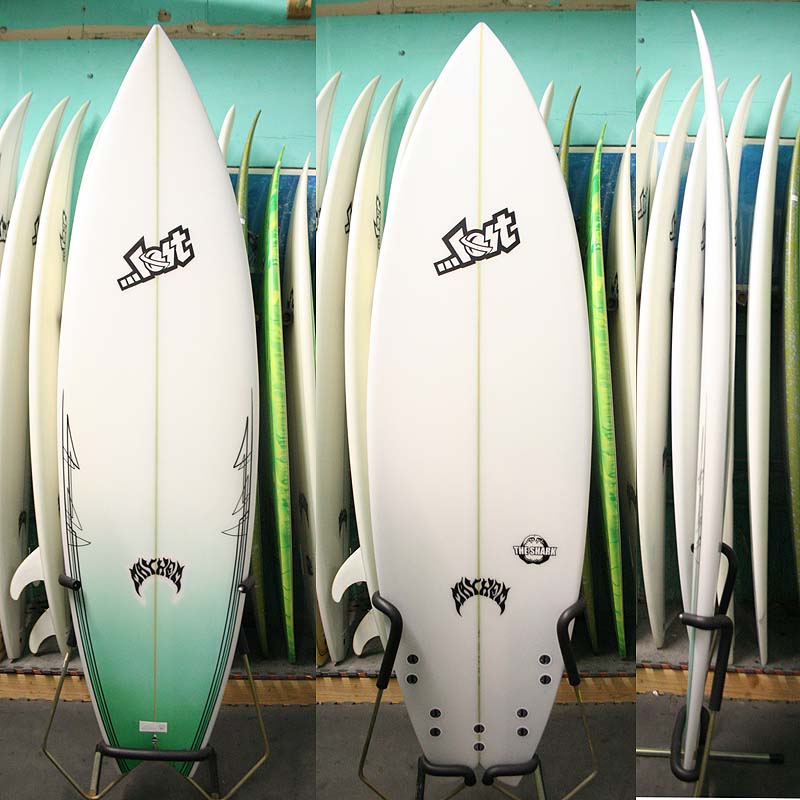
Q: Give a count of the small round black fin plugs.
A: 10